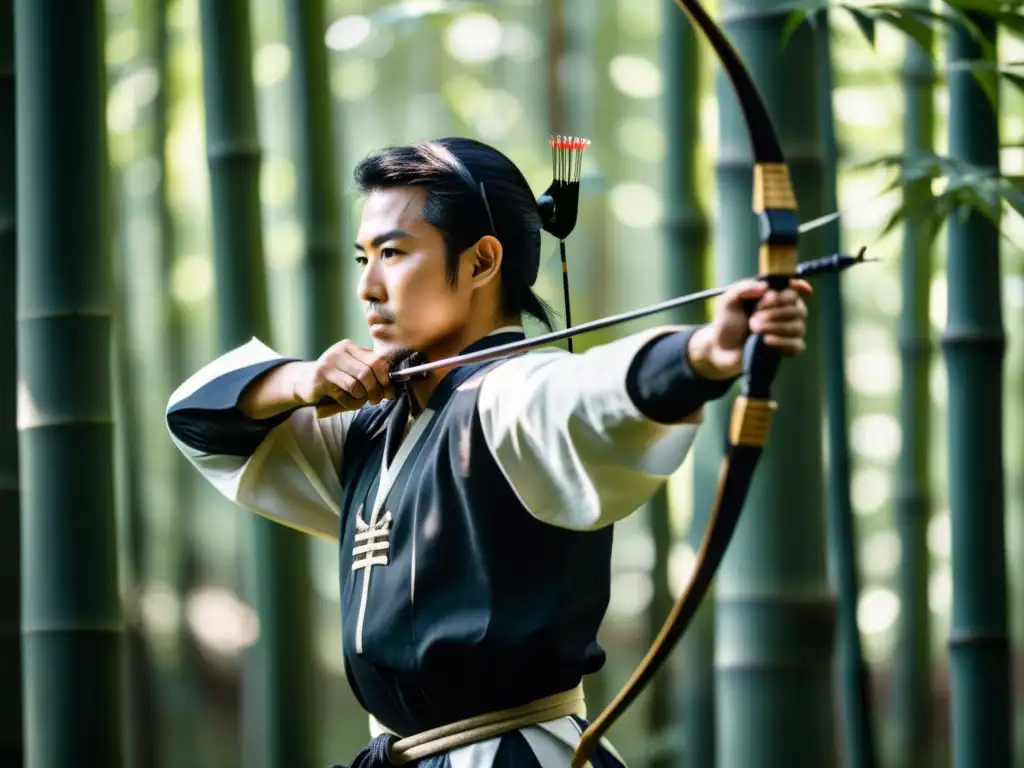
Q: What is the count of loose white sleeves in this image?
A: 2